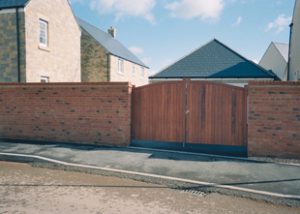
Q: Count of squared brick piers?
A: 2